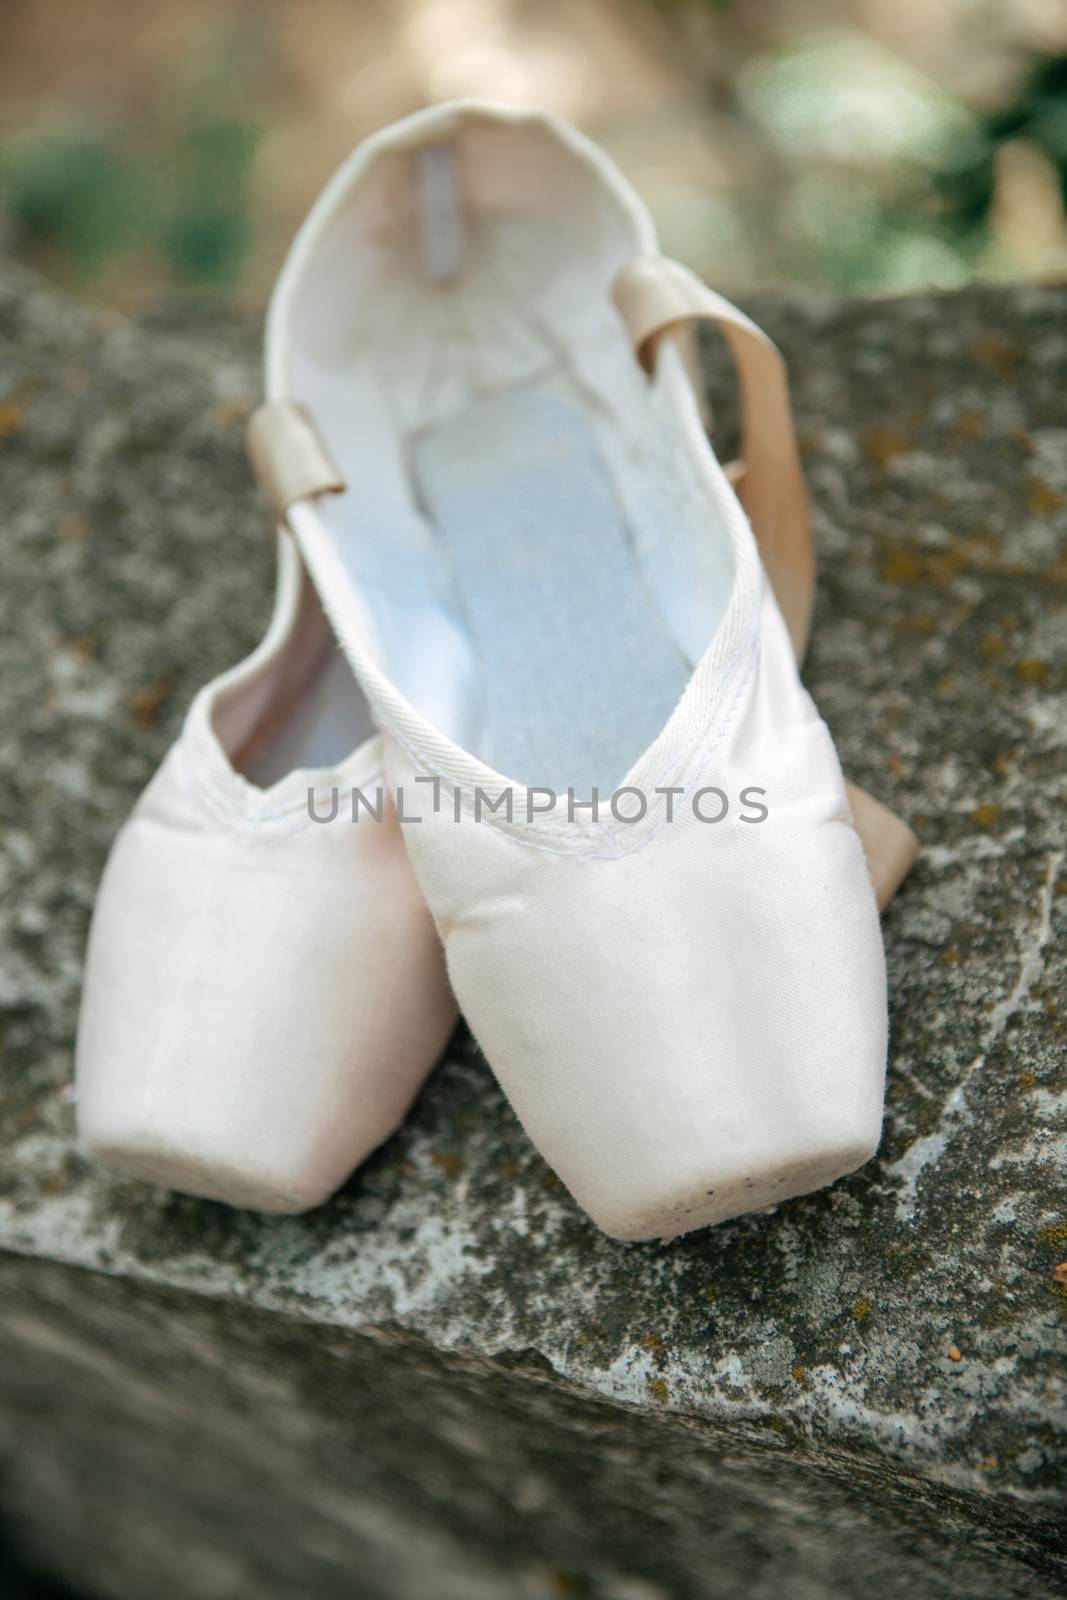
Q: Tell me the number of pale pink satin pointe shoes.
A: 2